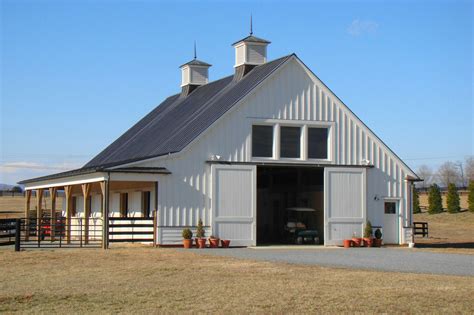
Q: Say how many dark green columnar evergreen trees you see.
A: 4